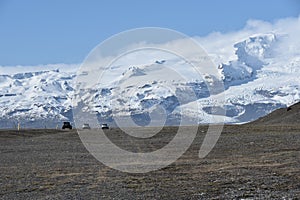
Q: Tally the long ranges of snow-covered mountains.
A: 1